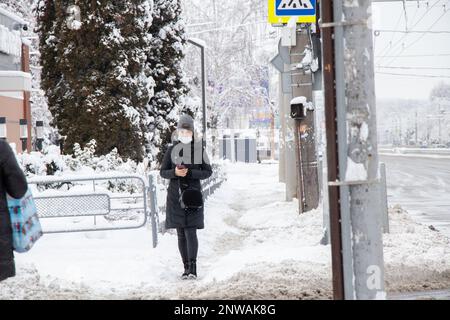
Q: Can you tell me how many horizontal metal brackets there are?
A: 2